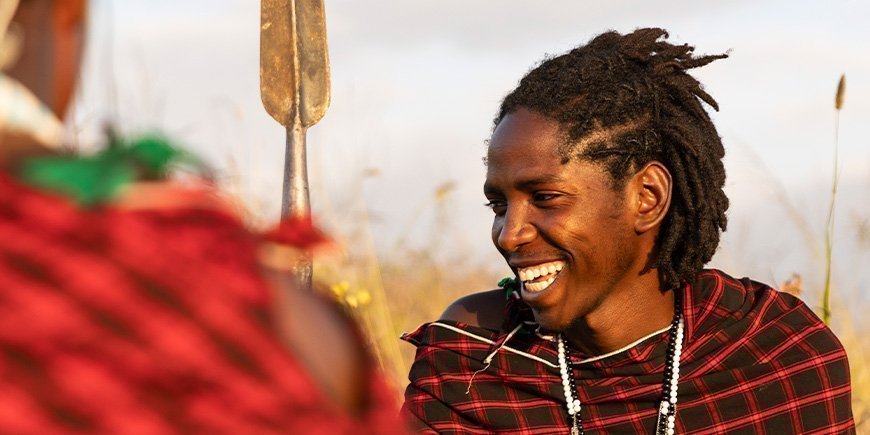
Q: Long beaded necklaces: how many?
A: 2